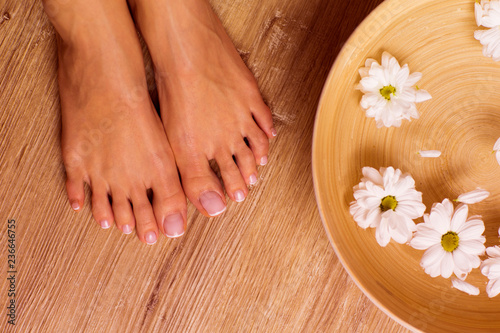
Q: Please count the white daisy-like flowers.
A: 5